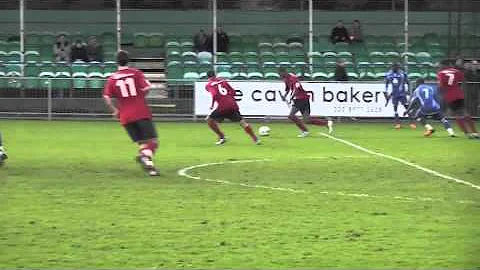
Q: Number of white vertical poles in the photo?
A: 5